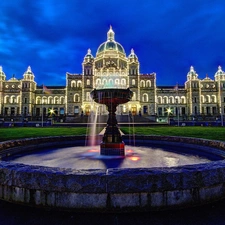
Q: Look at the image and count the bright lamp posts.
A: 2